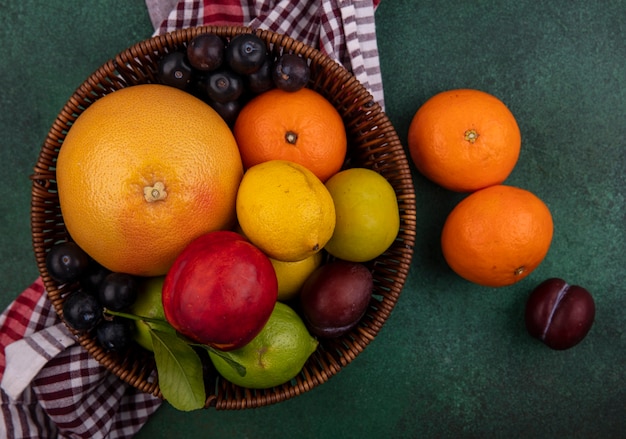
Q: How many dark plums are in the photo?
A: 2